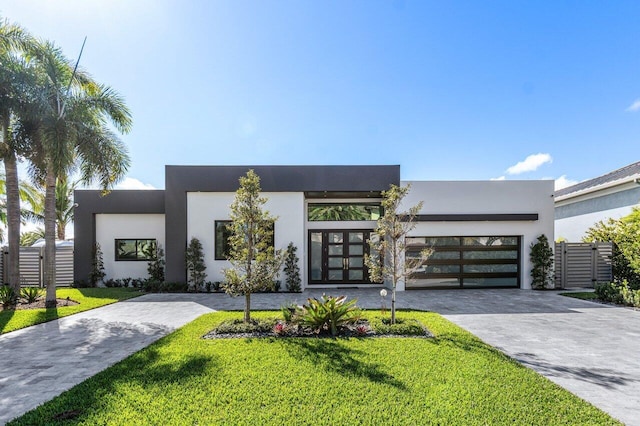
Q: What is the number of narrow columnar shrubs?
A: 5